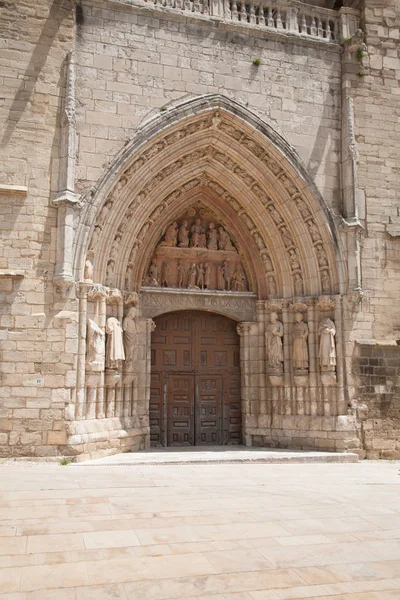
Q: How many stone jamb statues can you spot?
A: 6